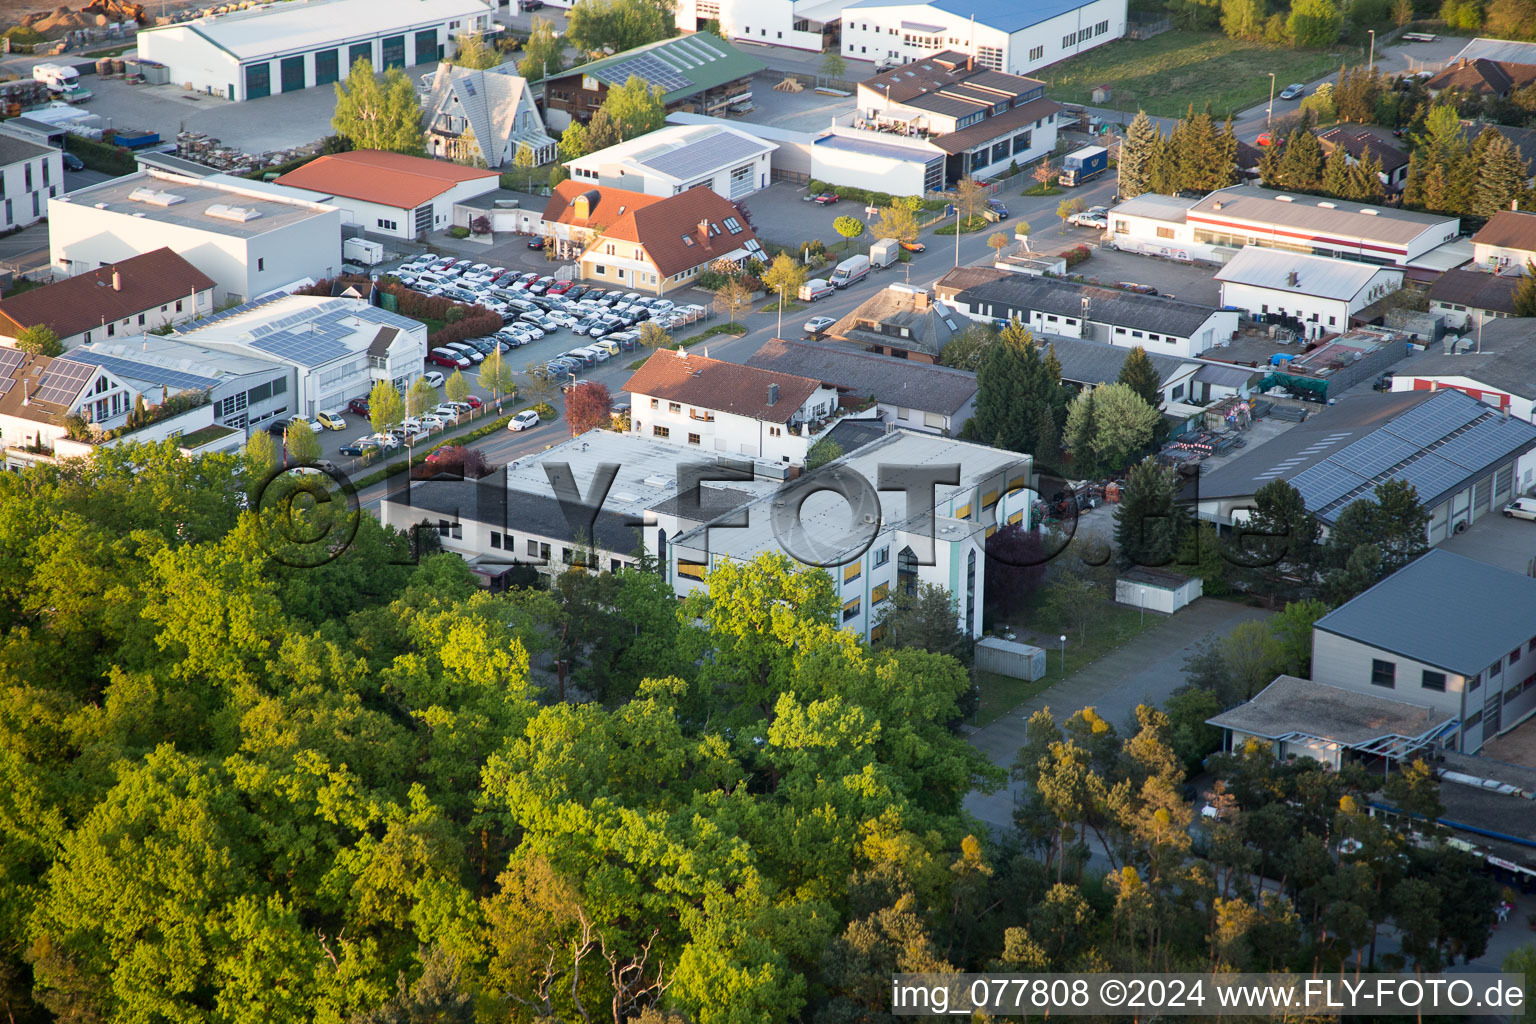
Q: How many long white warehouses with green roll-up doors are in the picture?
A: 1